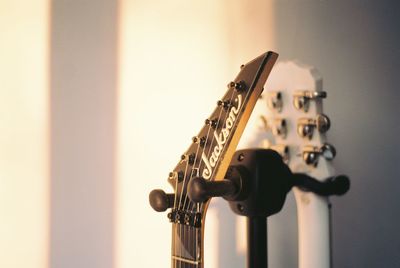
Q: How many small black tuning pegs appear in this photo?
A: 6